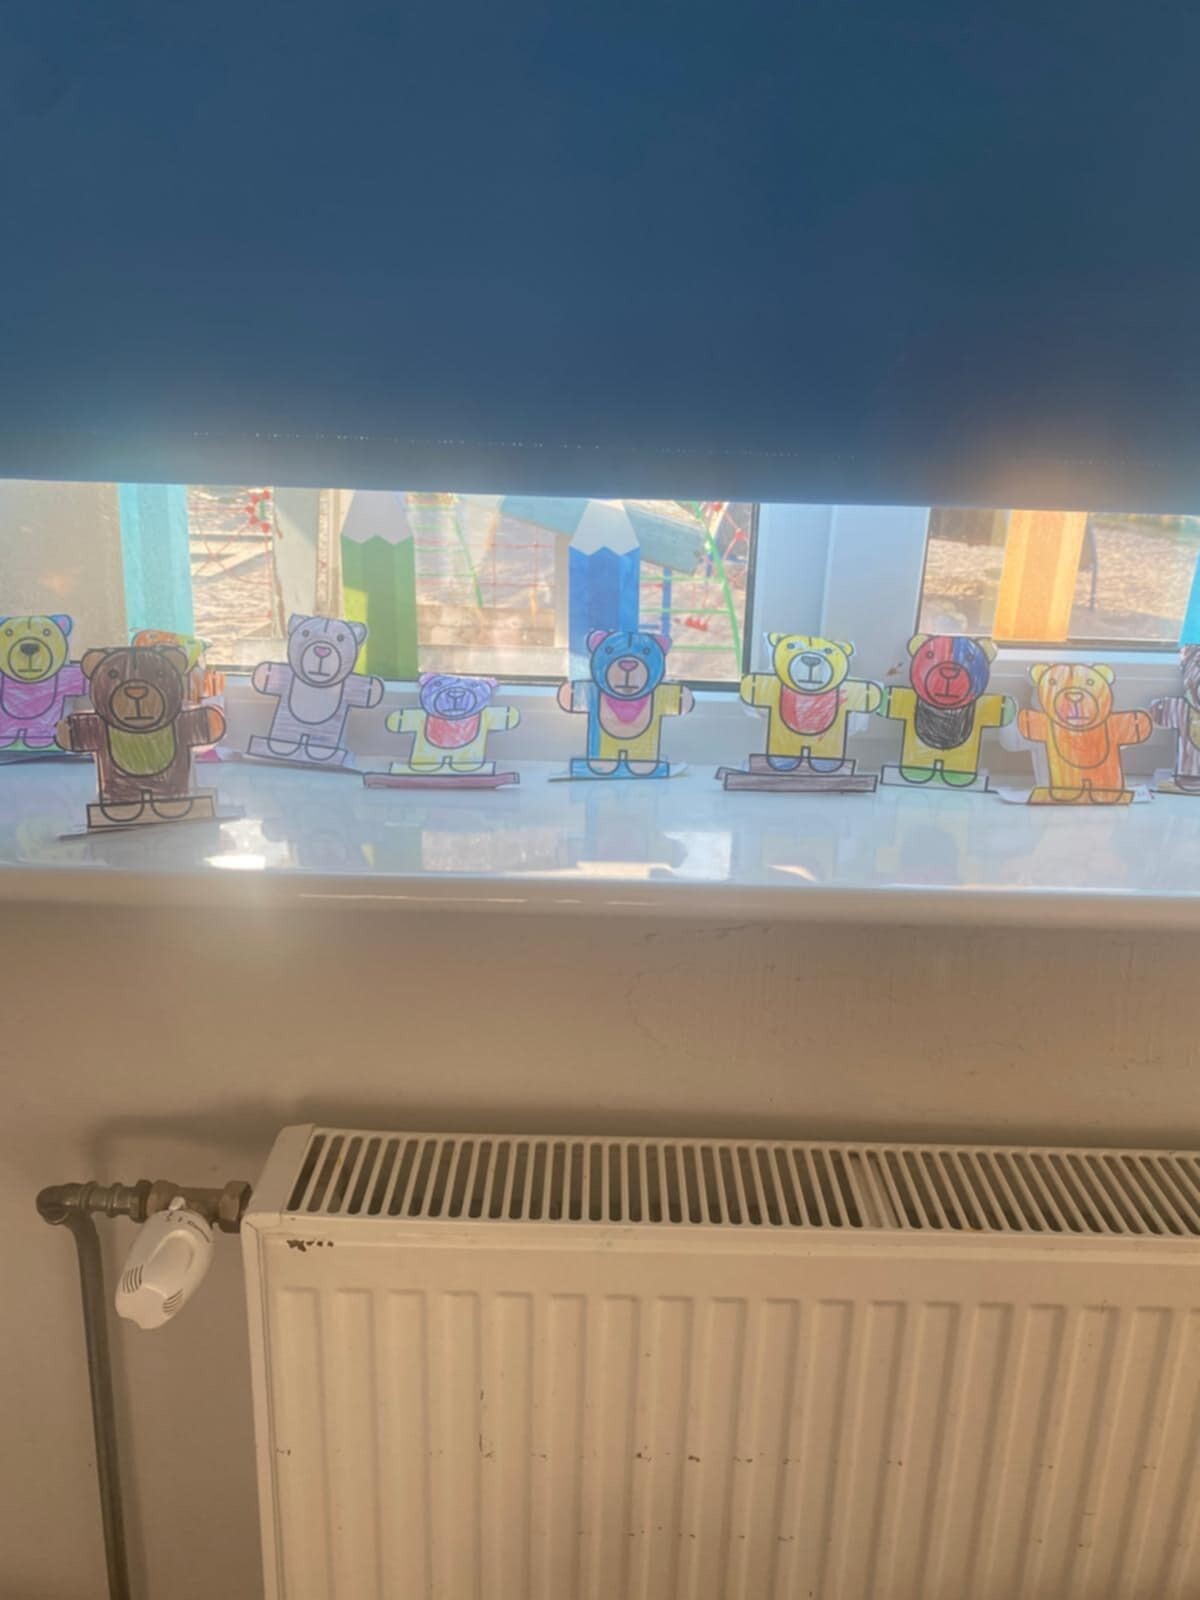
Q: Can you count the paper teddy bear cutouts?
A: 10